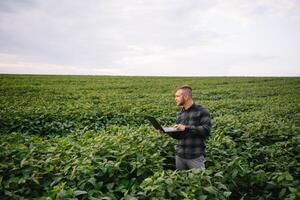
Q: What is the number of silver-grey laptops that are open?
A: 1